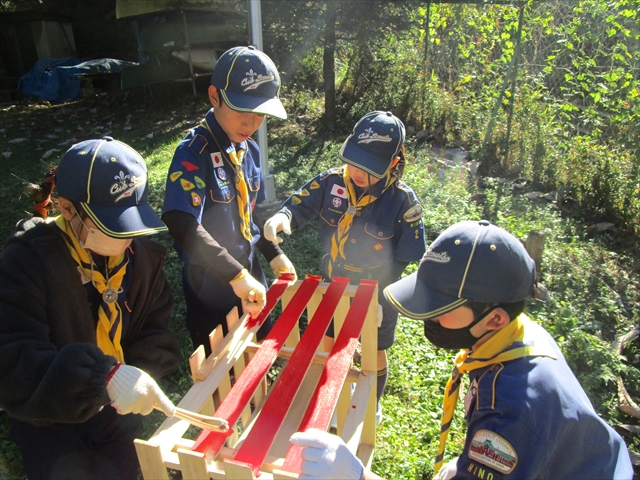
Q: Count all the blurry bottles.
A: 0